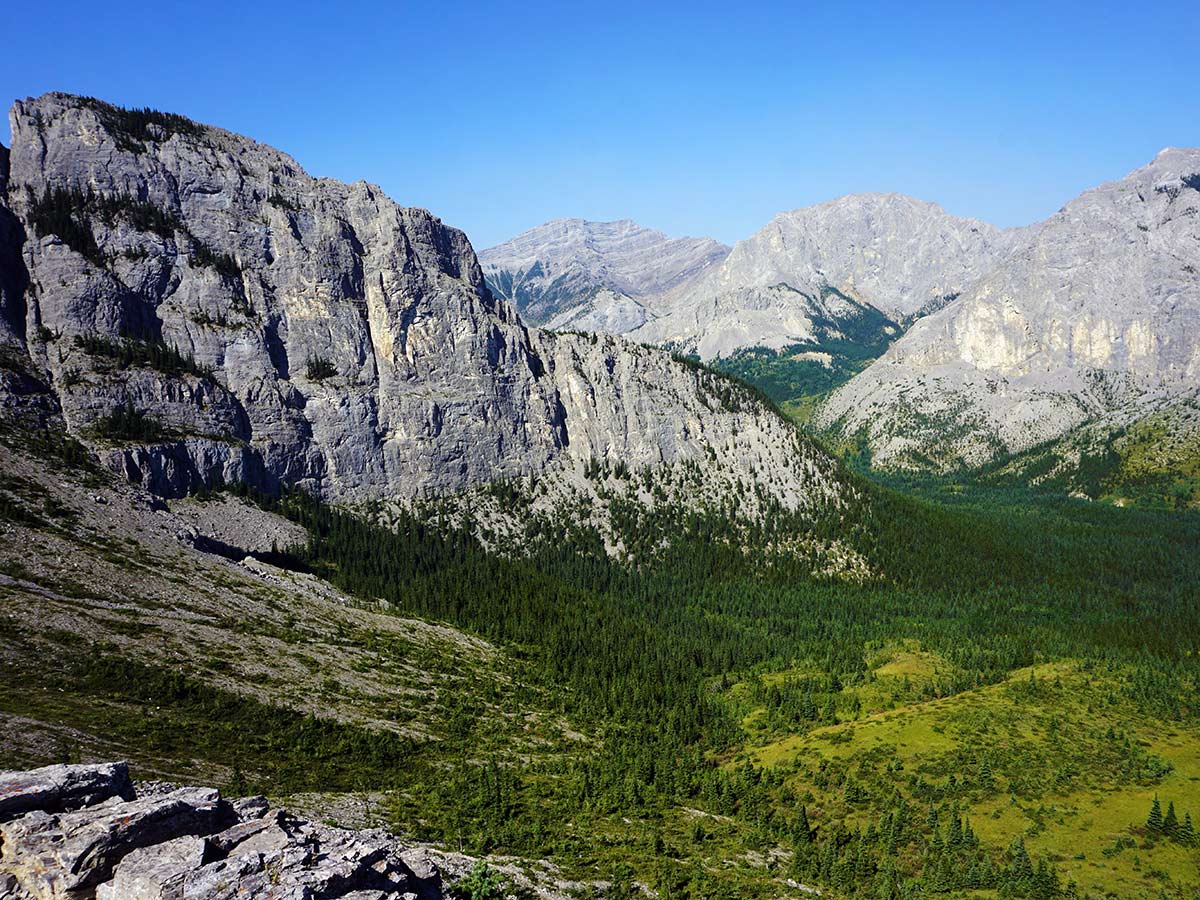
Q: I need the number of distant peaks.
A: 3